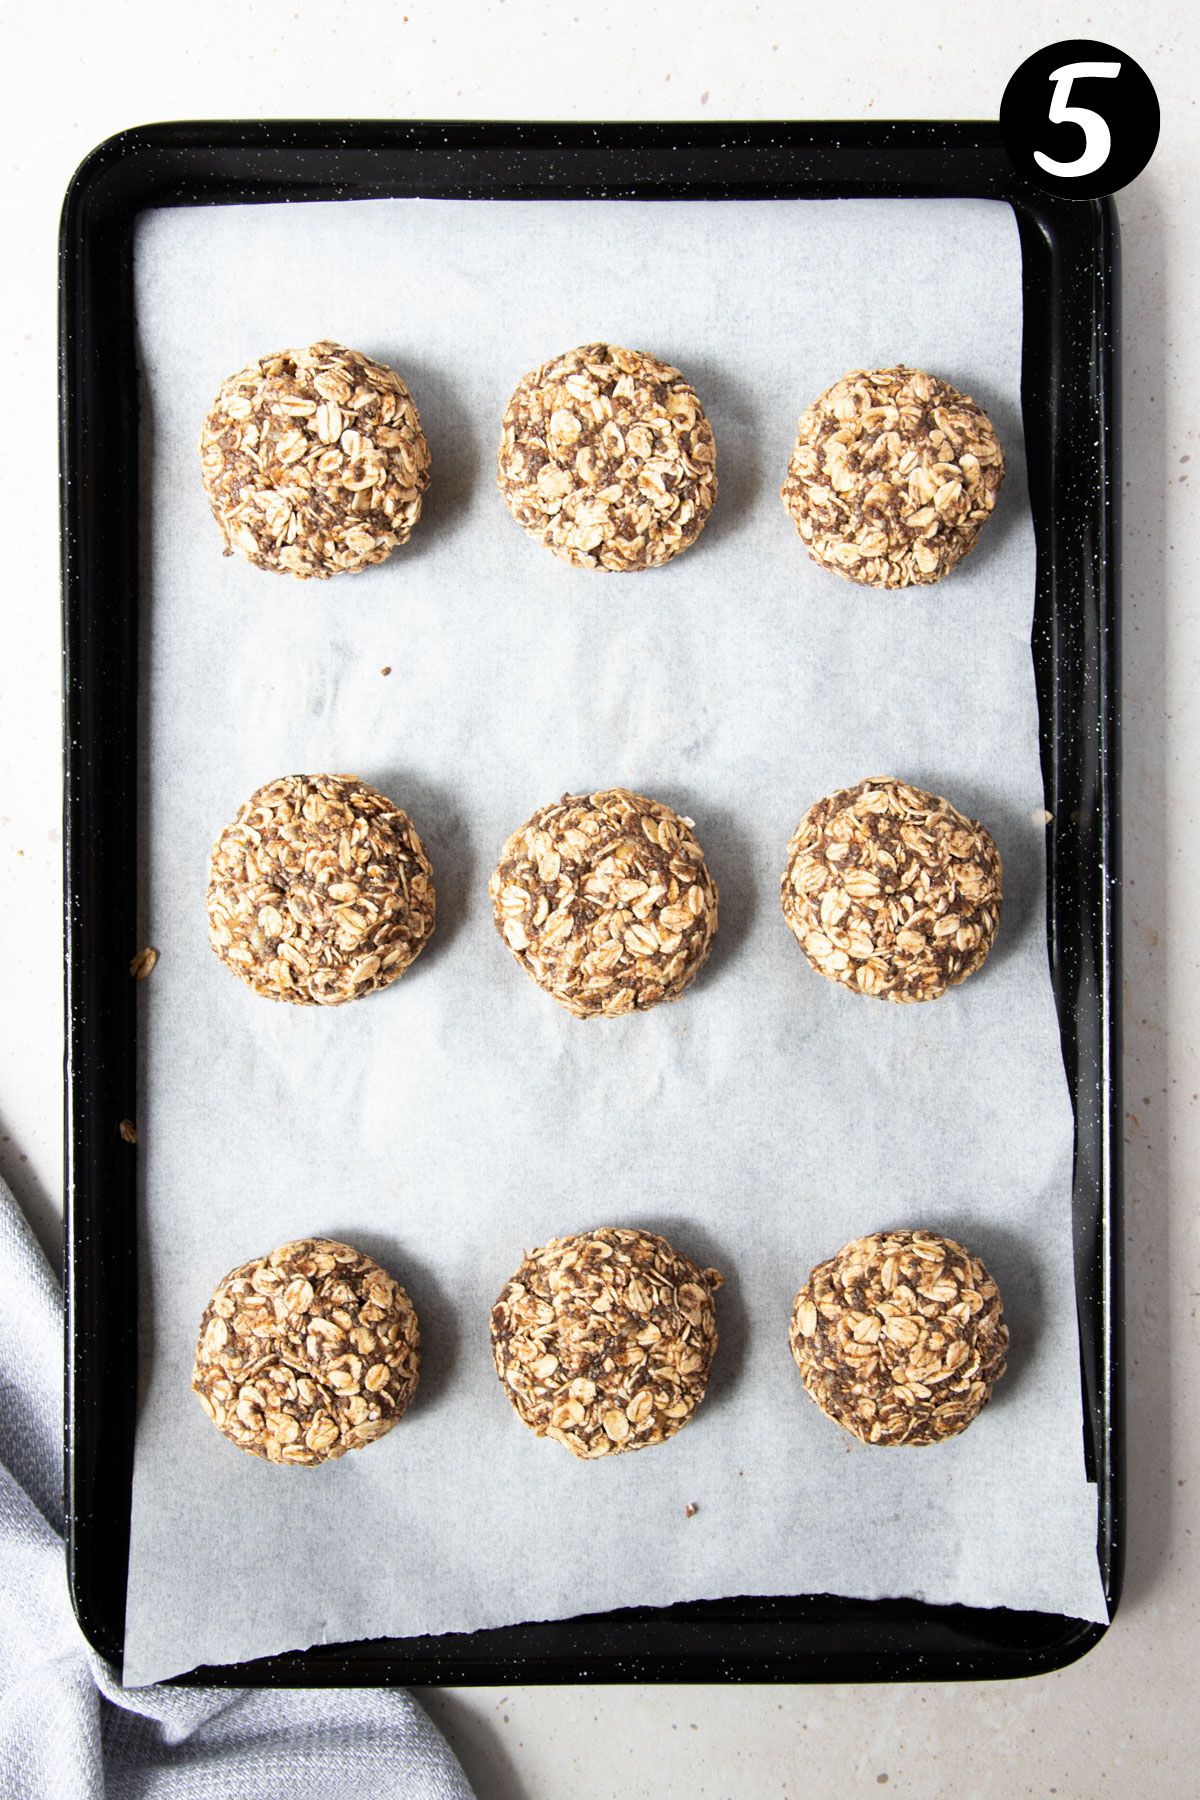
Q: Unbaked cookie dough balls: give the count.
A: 9